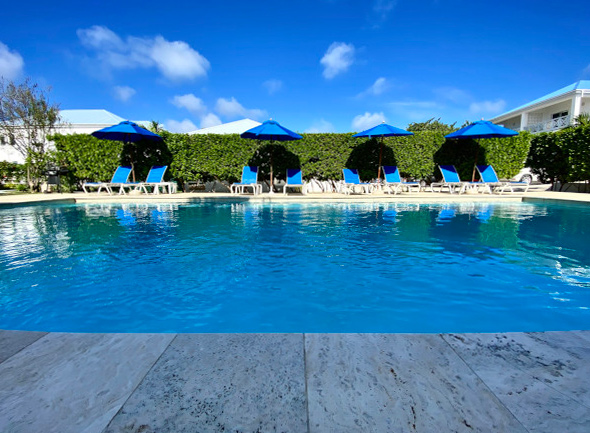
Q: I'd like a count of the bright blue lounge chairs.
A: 8